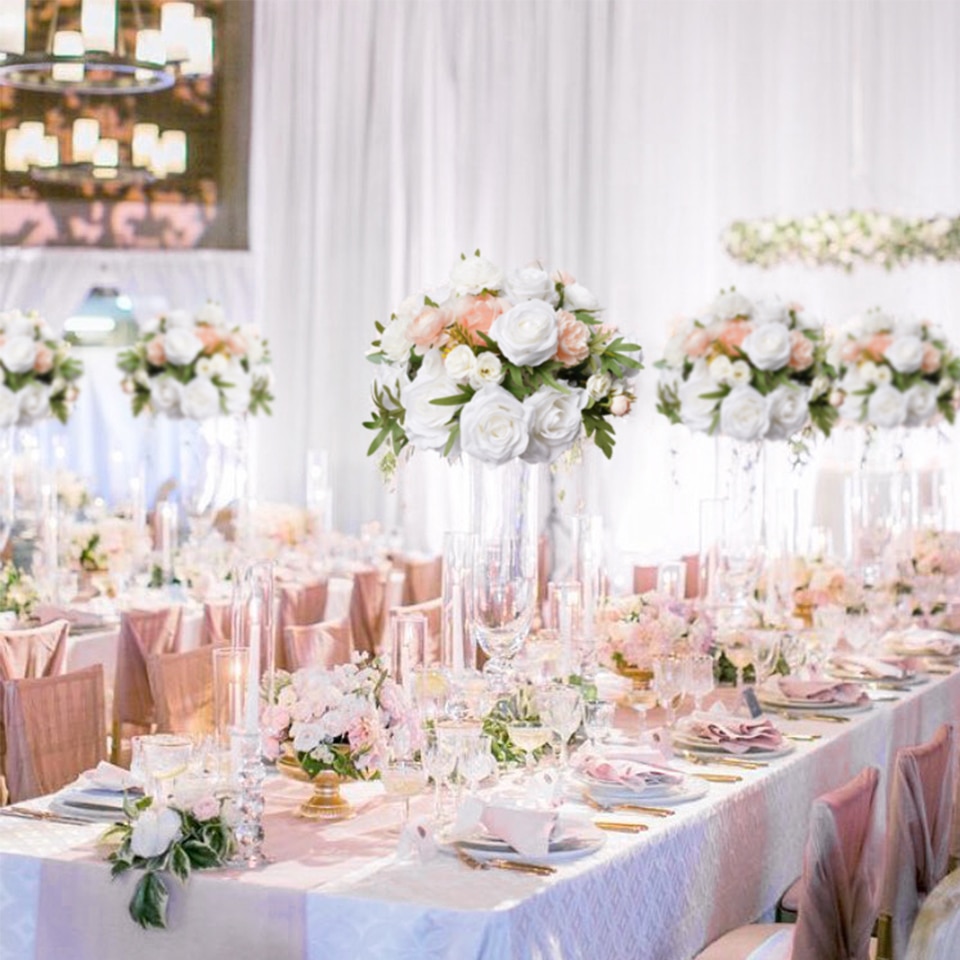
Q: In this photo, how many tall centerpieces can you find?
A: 5